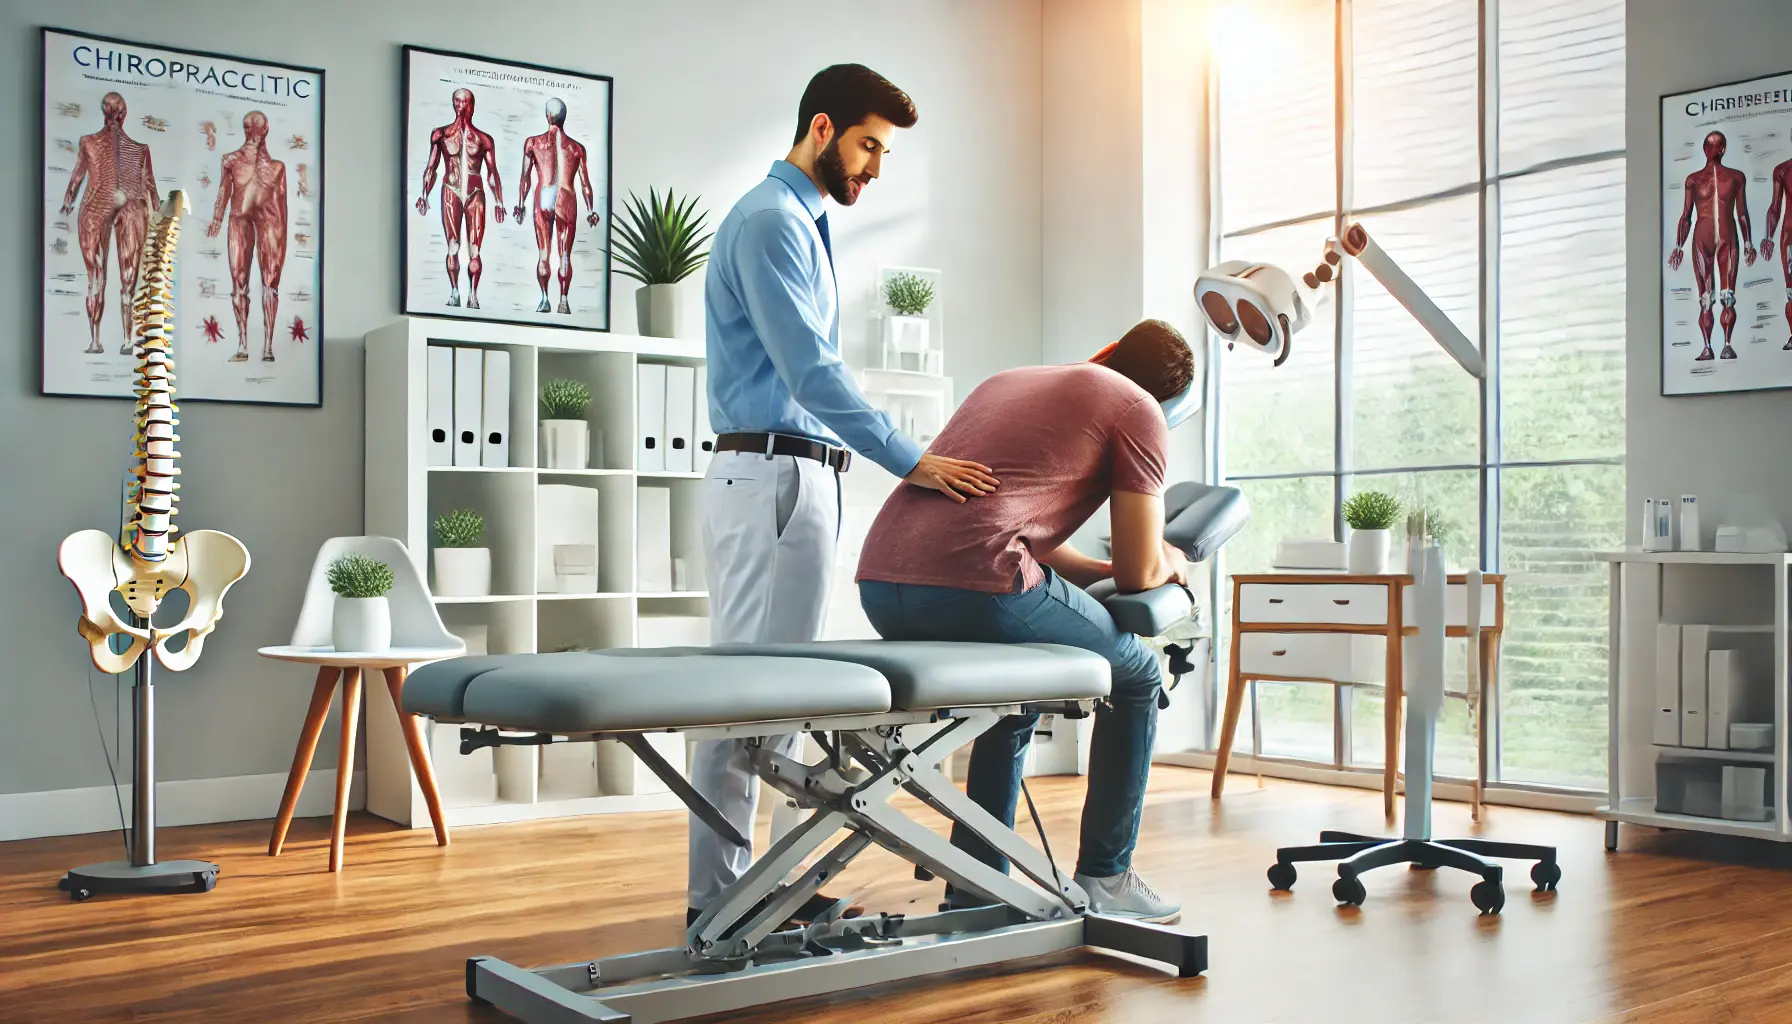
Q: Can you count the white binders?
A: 9